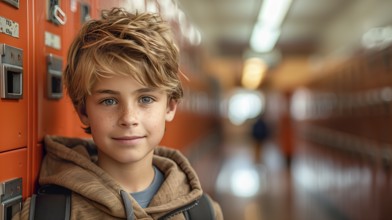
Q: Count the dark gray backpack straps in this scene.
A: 2